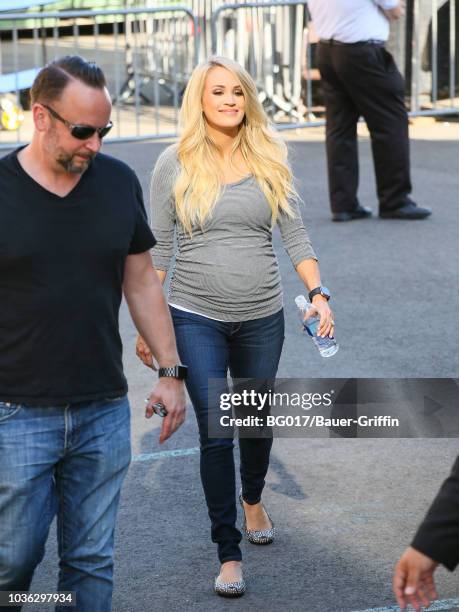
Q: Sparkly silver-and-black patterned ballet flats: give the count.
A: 2